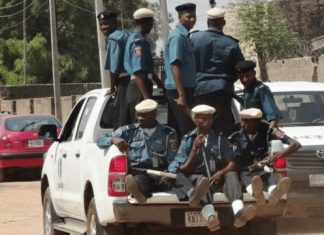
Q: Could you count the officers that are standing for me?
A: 4